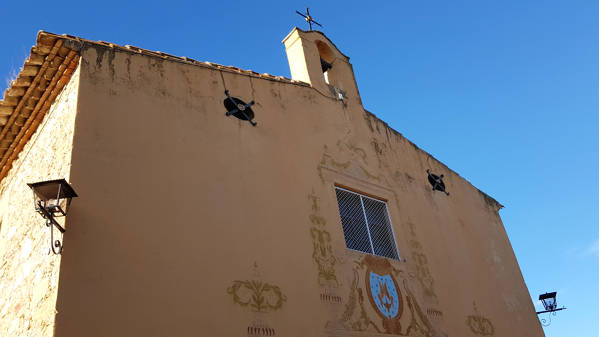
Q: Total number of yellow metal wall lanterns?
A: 0